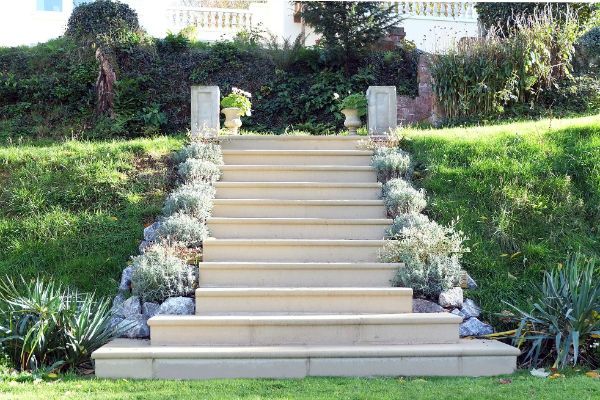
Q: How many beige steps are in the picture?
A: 11